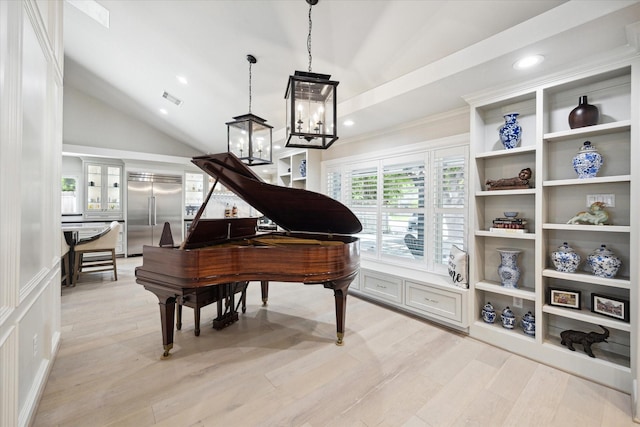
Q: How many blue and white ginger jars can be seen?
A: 6